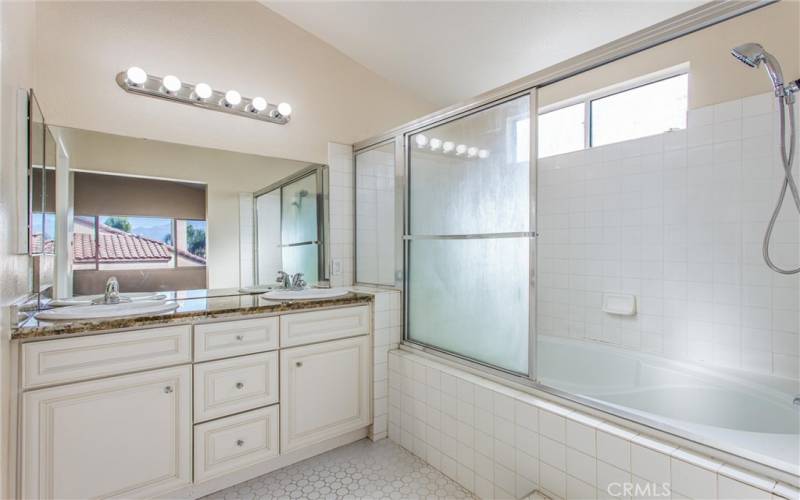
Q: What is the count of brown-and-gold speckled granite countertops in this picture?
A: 1